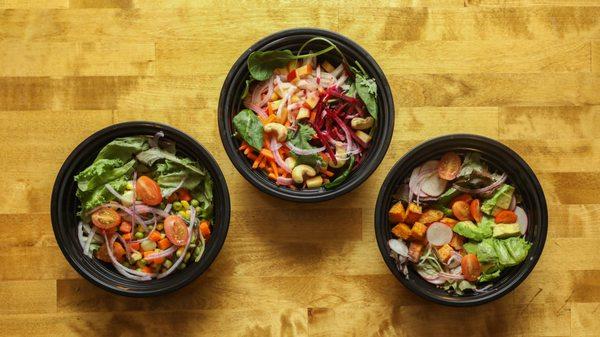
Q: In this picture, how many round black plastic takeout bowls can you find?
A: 3